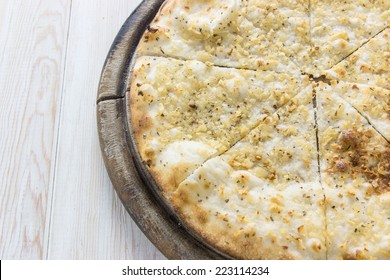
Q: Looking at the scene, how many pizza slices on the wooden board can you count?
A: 8